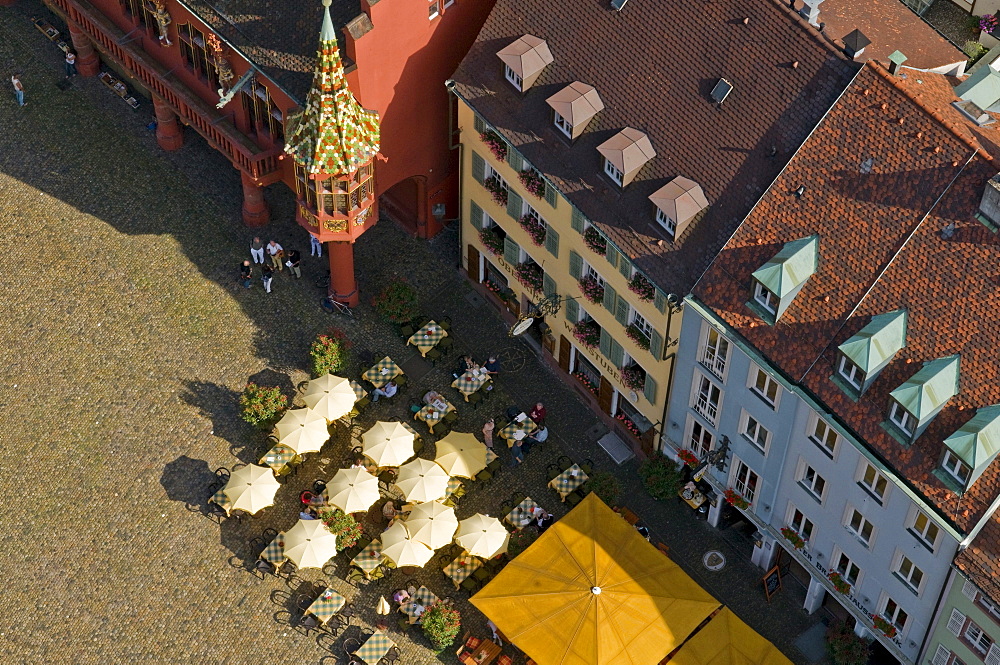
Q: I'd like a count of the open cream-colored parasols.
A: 11